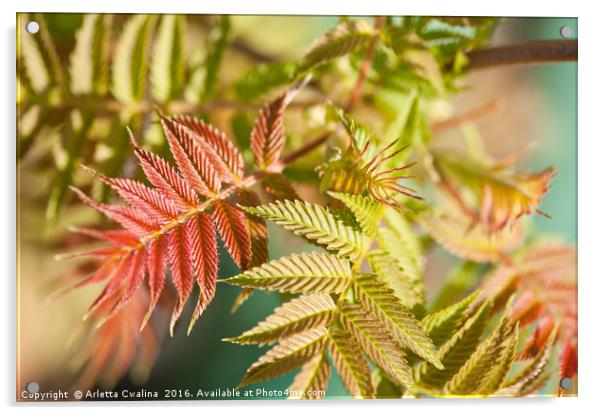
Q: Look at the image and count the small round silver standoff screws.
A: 4